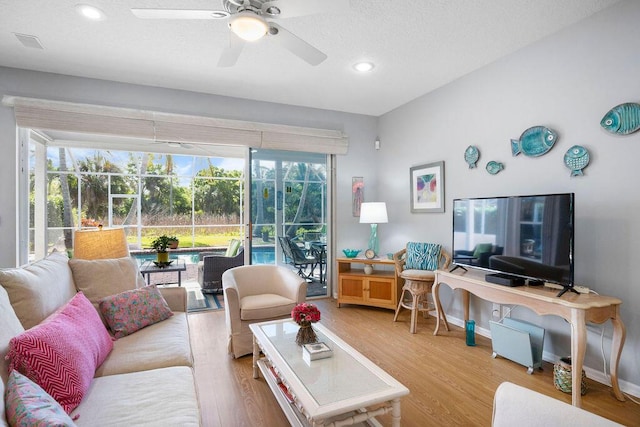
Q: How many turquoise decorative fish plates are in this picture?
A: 5